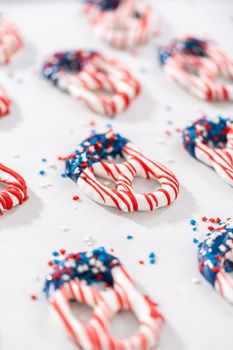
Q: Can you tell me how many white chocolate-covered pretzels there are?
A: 10